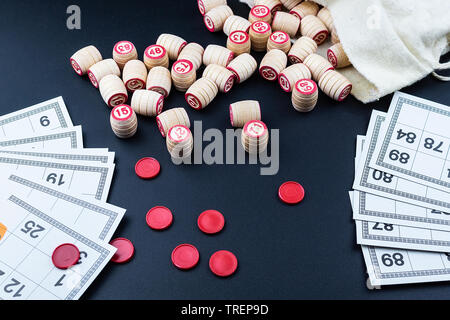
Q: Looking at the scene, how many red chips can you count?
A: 8